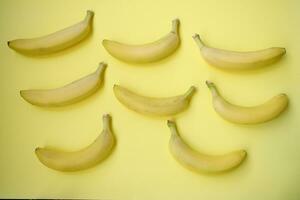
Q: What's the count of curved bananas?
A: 8